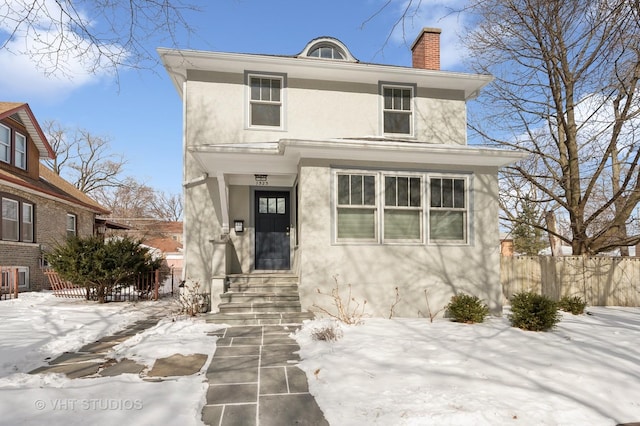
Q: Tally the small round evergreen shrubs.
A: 3